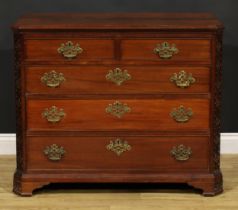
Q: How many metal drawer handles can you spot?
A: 8